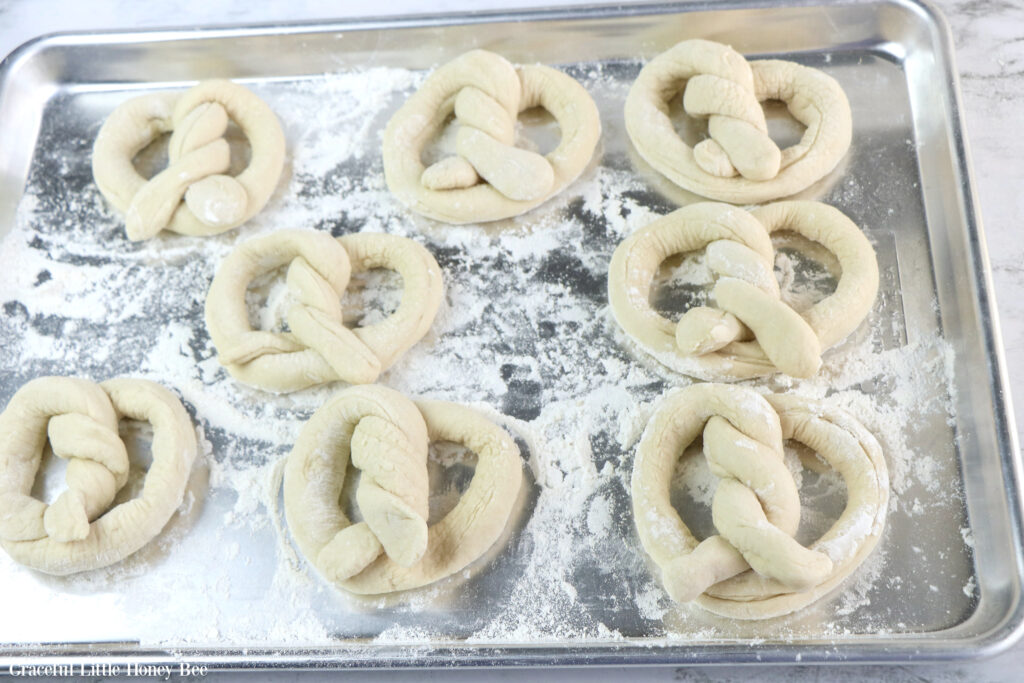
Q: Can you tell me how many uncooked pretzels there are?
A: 8